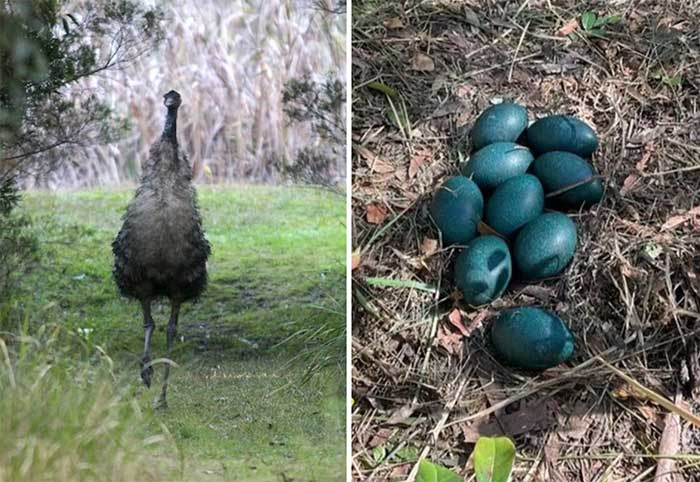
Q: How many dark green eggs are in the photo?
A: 9